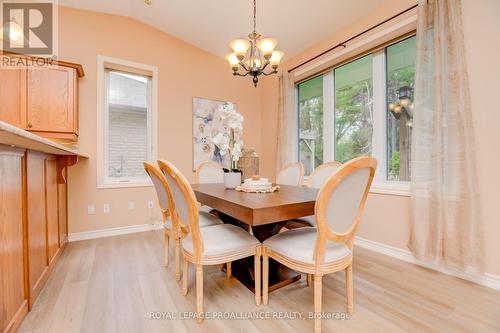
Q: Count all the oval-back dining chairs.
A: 6